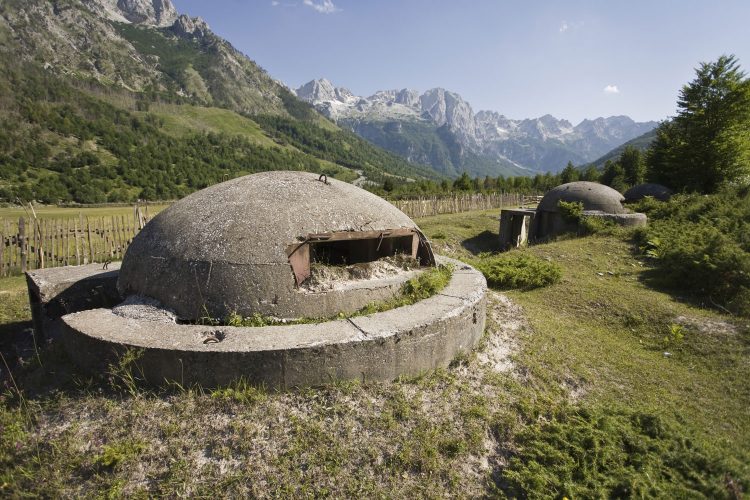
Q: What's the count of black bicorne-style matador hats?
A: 0